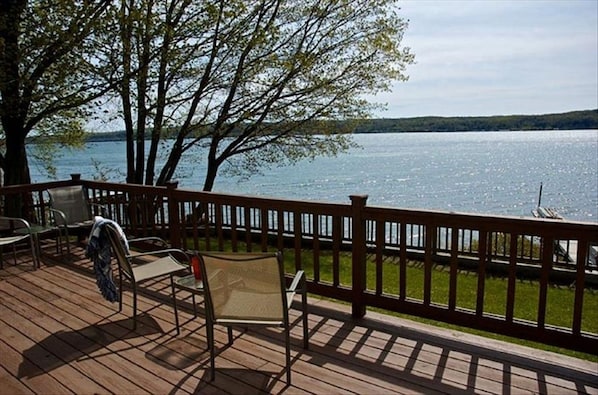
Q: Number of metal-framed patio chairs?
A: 4